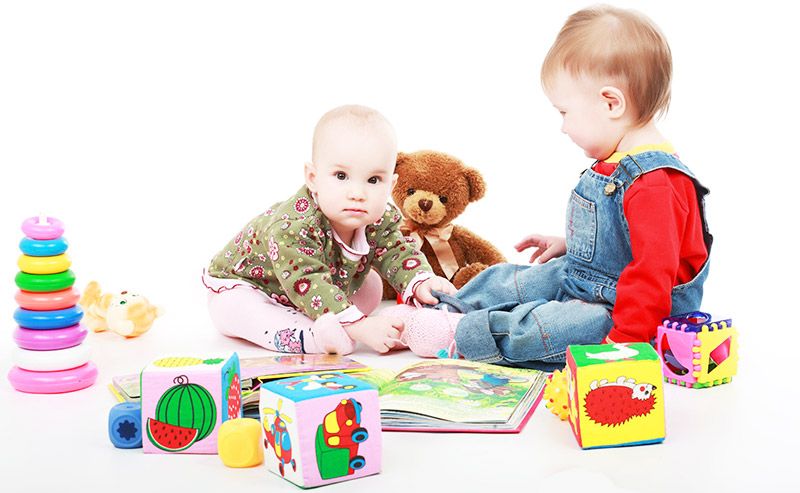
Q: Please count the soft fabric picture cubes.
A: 3